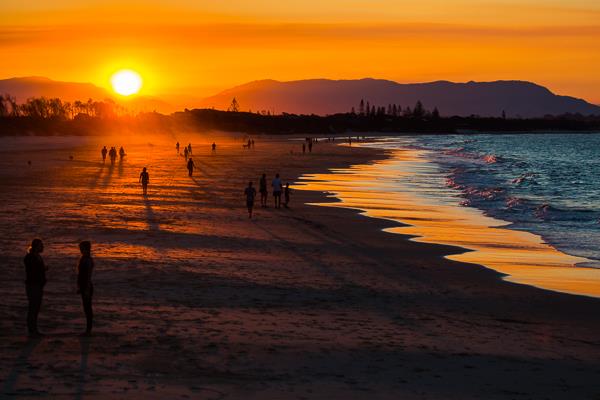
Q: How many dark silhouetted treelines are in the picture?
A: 1